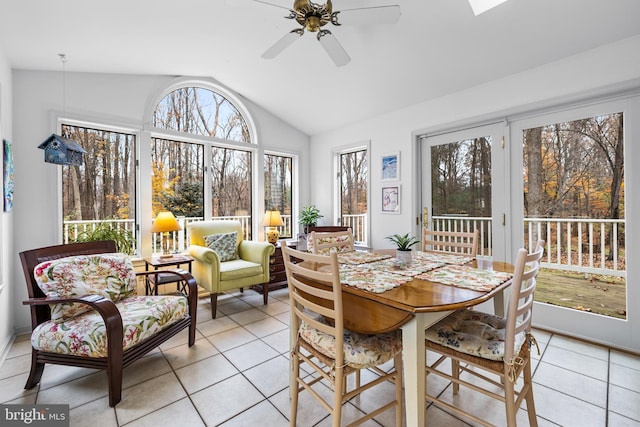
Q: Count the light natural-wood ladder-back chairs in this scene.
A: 4